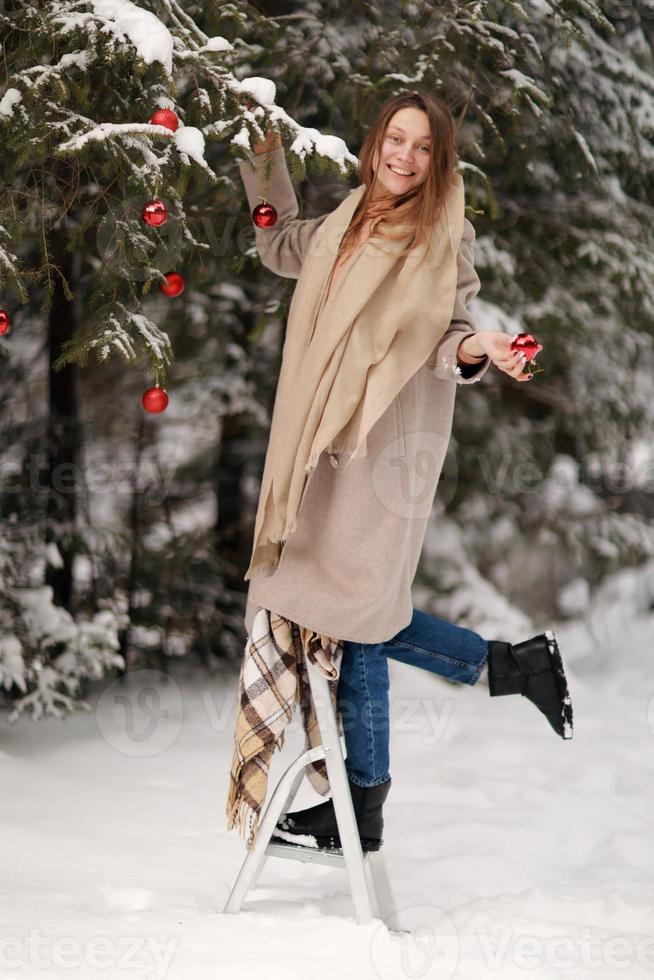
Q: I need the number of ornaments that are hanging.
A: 6